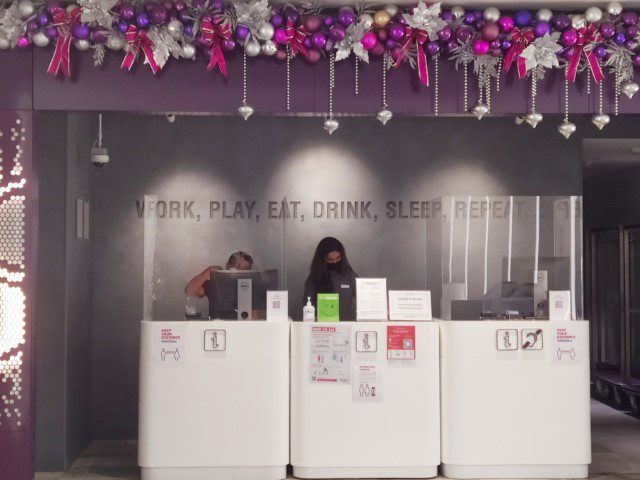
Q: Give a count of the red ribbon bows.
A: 7